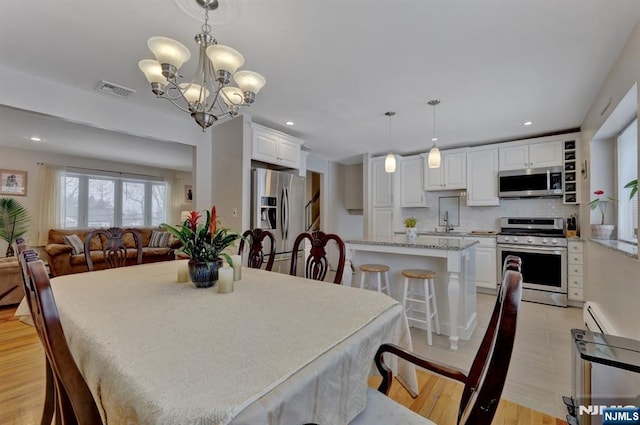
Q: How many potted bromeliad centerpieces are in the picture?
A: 1